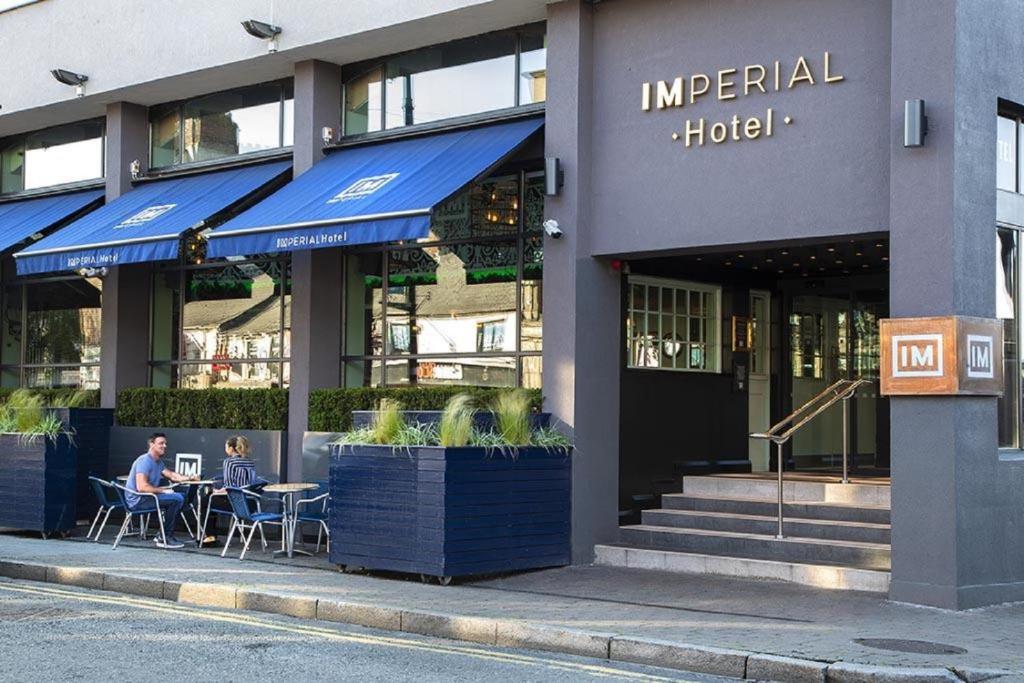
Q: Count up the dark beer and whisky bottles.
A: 0